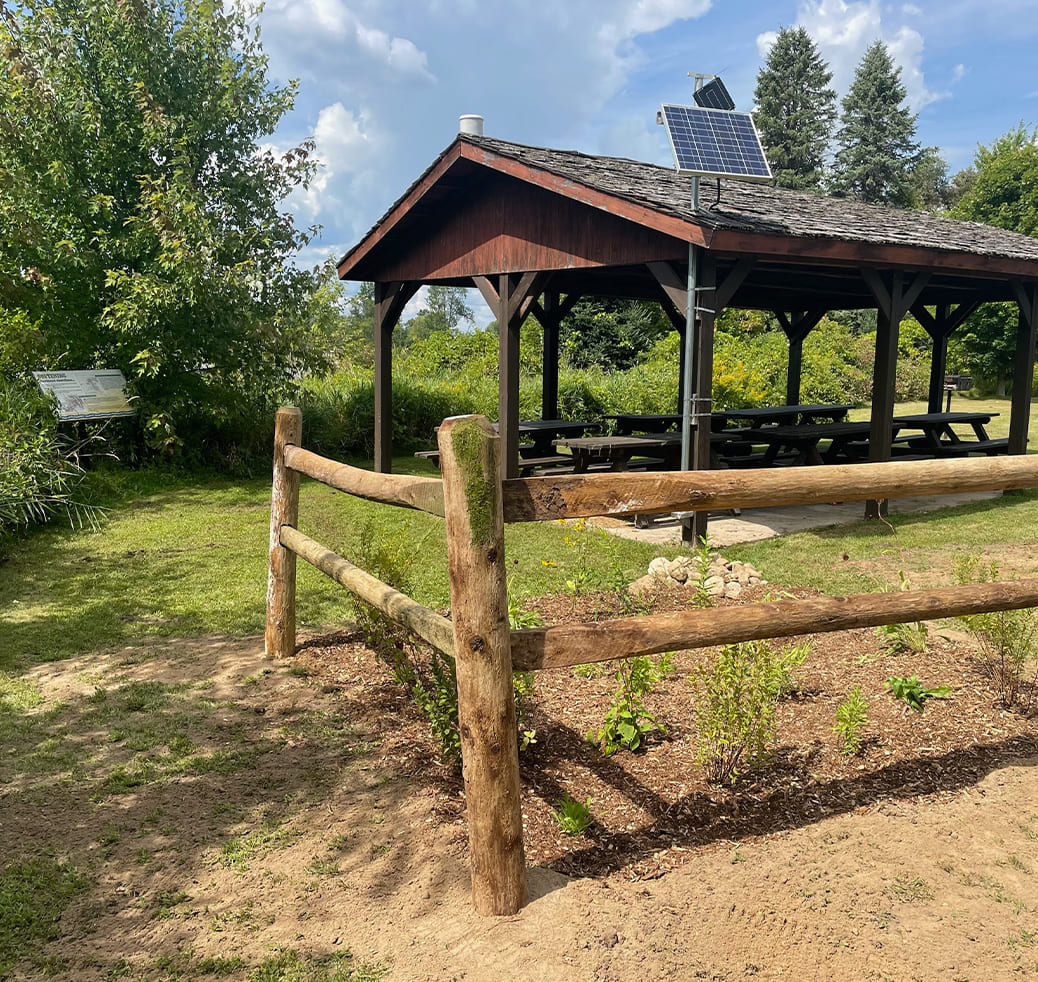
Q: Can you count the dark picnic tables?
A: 6